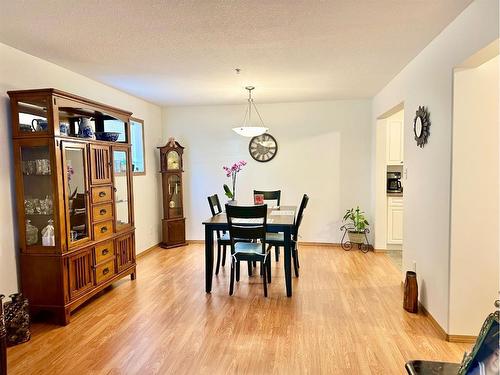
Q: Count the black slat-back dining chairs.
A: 4